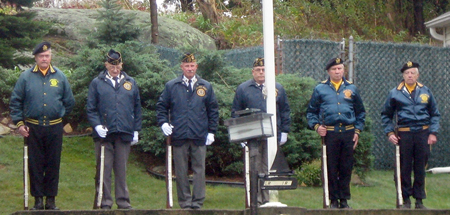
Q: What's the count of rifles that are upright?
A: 6